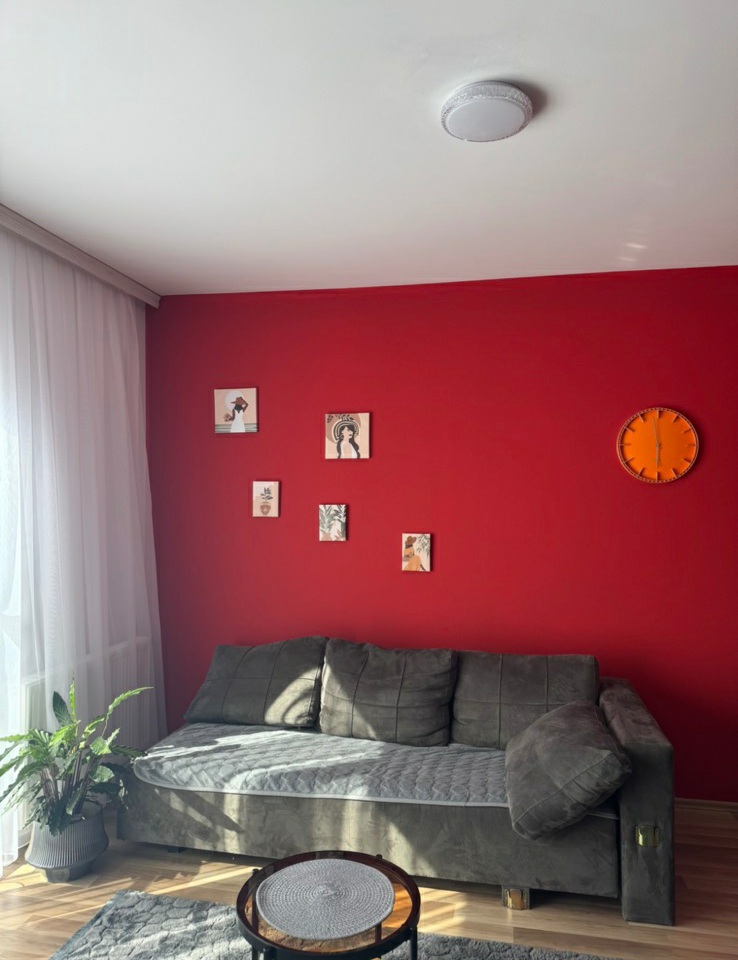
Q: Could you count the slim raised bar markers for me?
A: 12